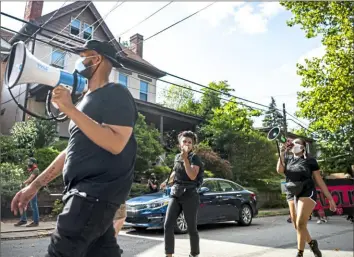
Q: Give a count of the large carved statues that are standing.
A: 0